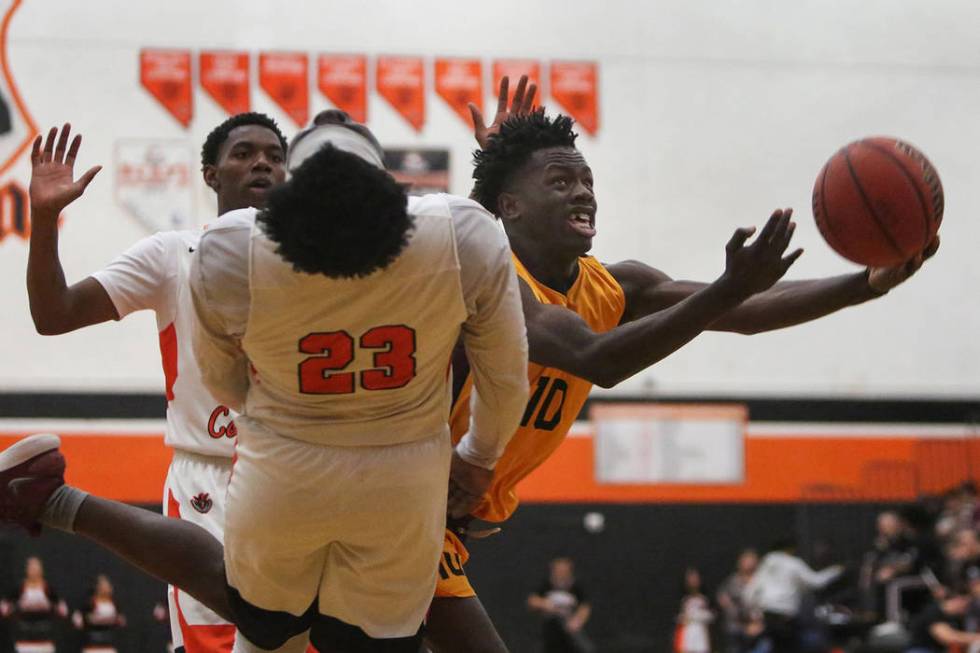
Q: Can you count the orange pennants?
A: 8